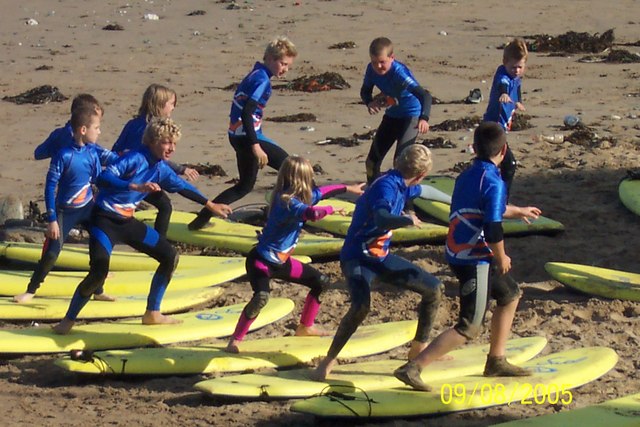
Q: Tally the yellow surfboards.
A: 13